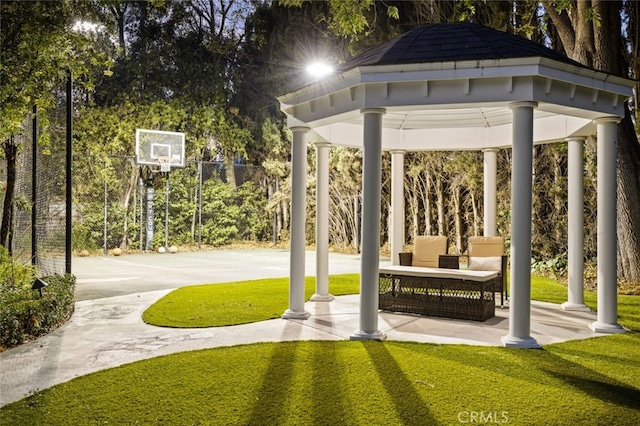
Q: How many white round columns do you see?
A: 8